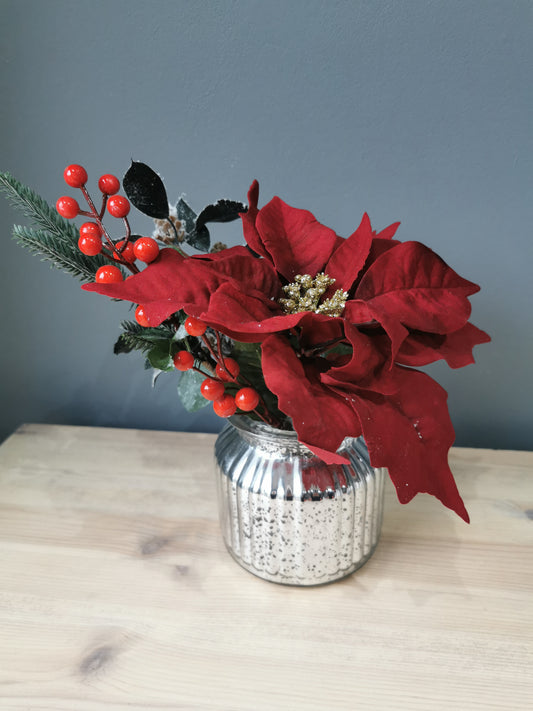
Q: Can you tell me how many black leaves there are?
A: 2